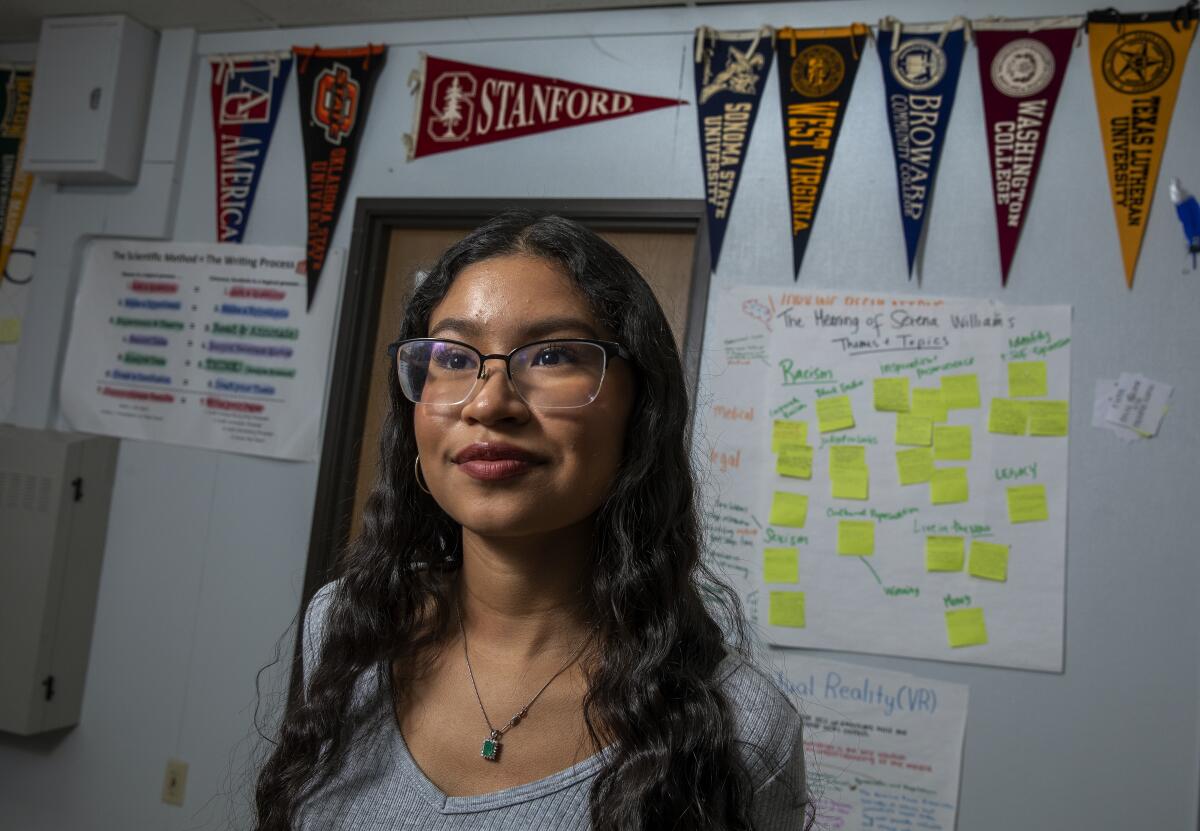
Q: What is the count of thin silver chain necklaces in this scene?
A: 1